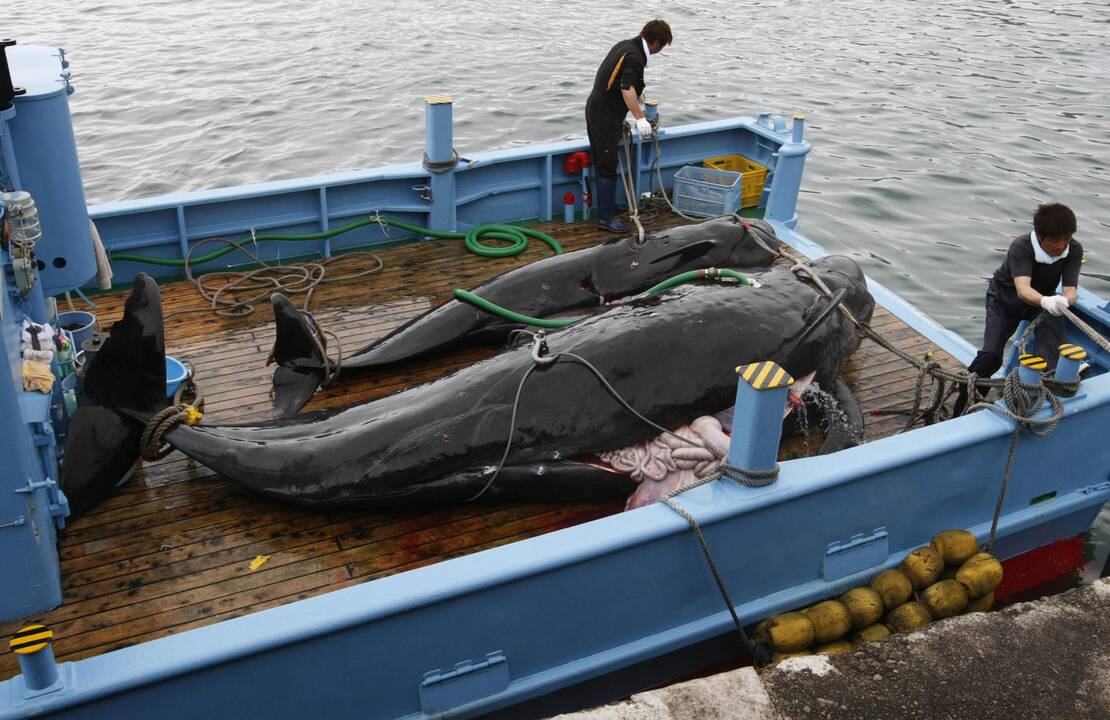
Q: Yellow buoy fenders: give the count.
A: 13